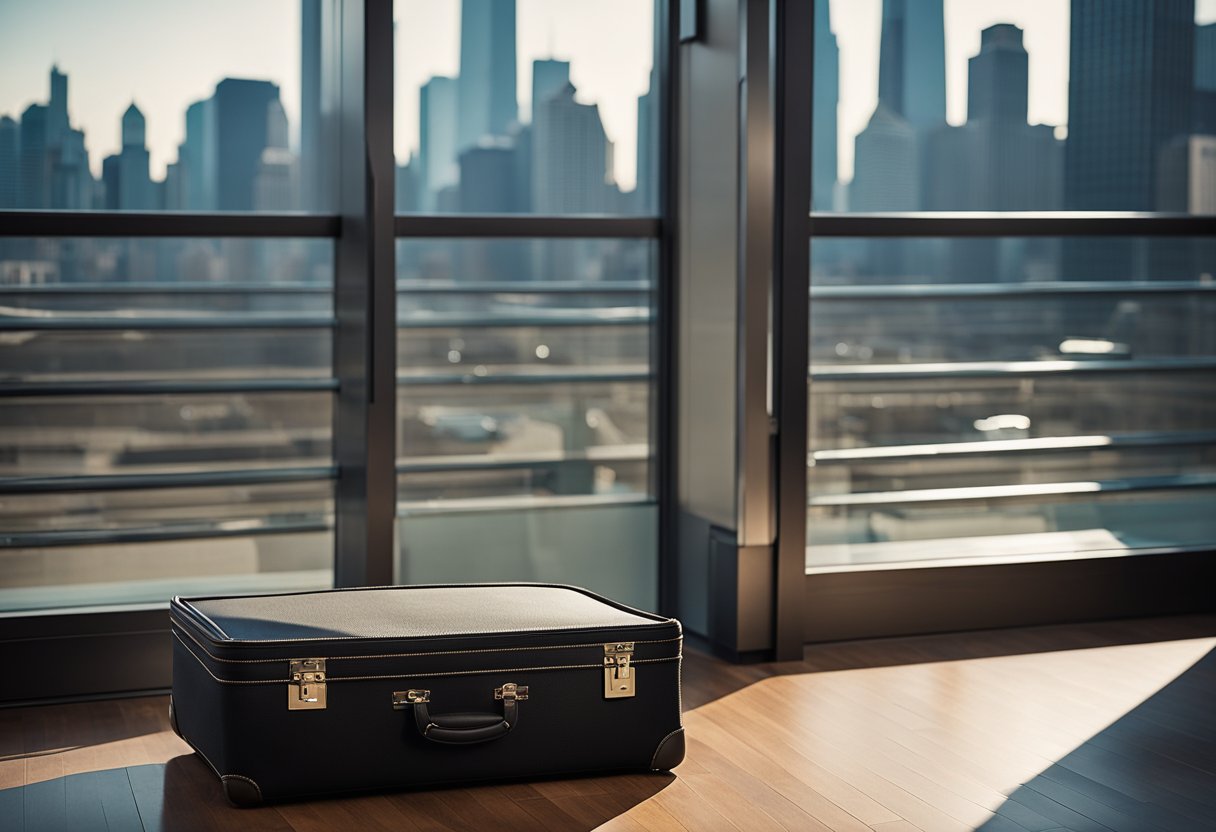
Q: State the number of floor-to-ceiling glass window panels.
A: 3